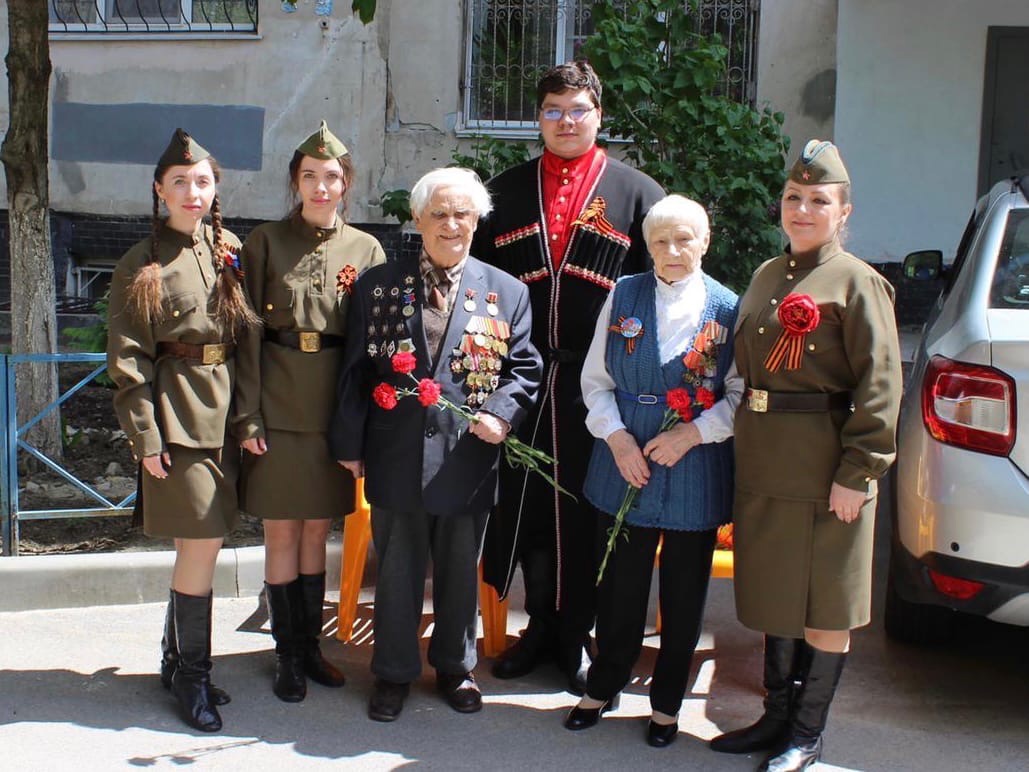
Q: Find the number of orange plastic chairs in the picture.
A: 2